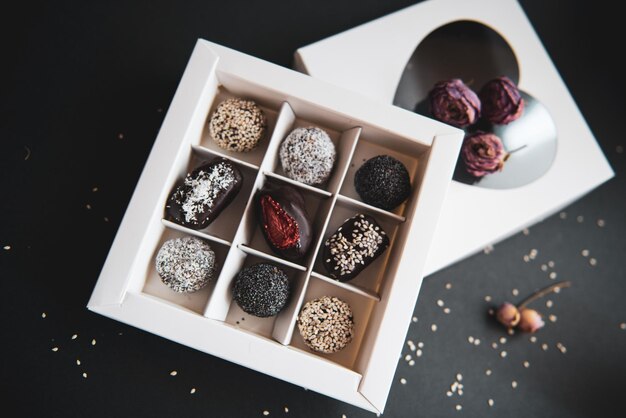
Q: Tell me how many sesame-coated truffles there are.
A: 2